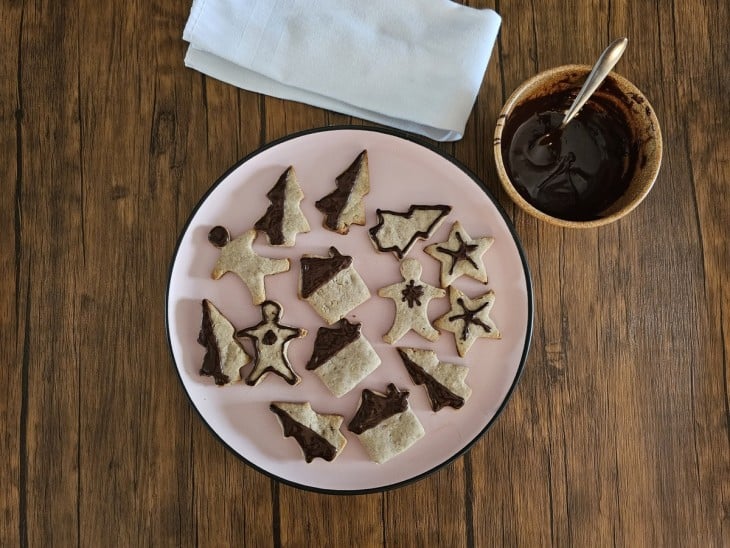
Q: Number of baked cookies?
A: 14